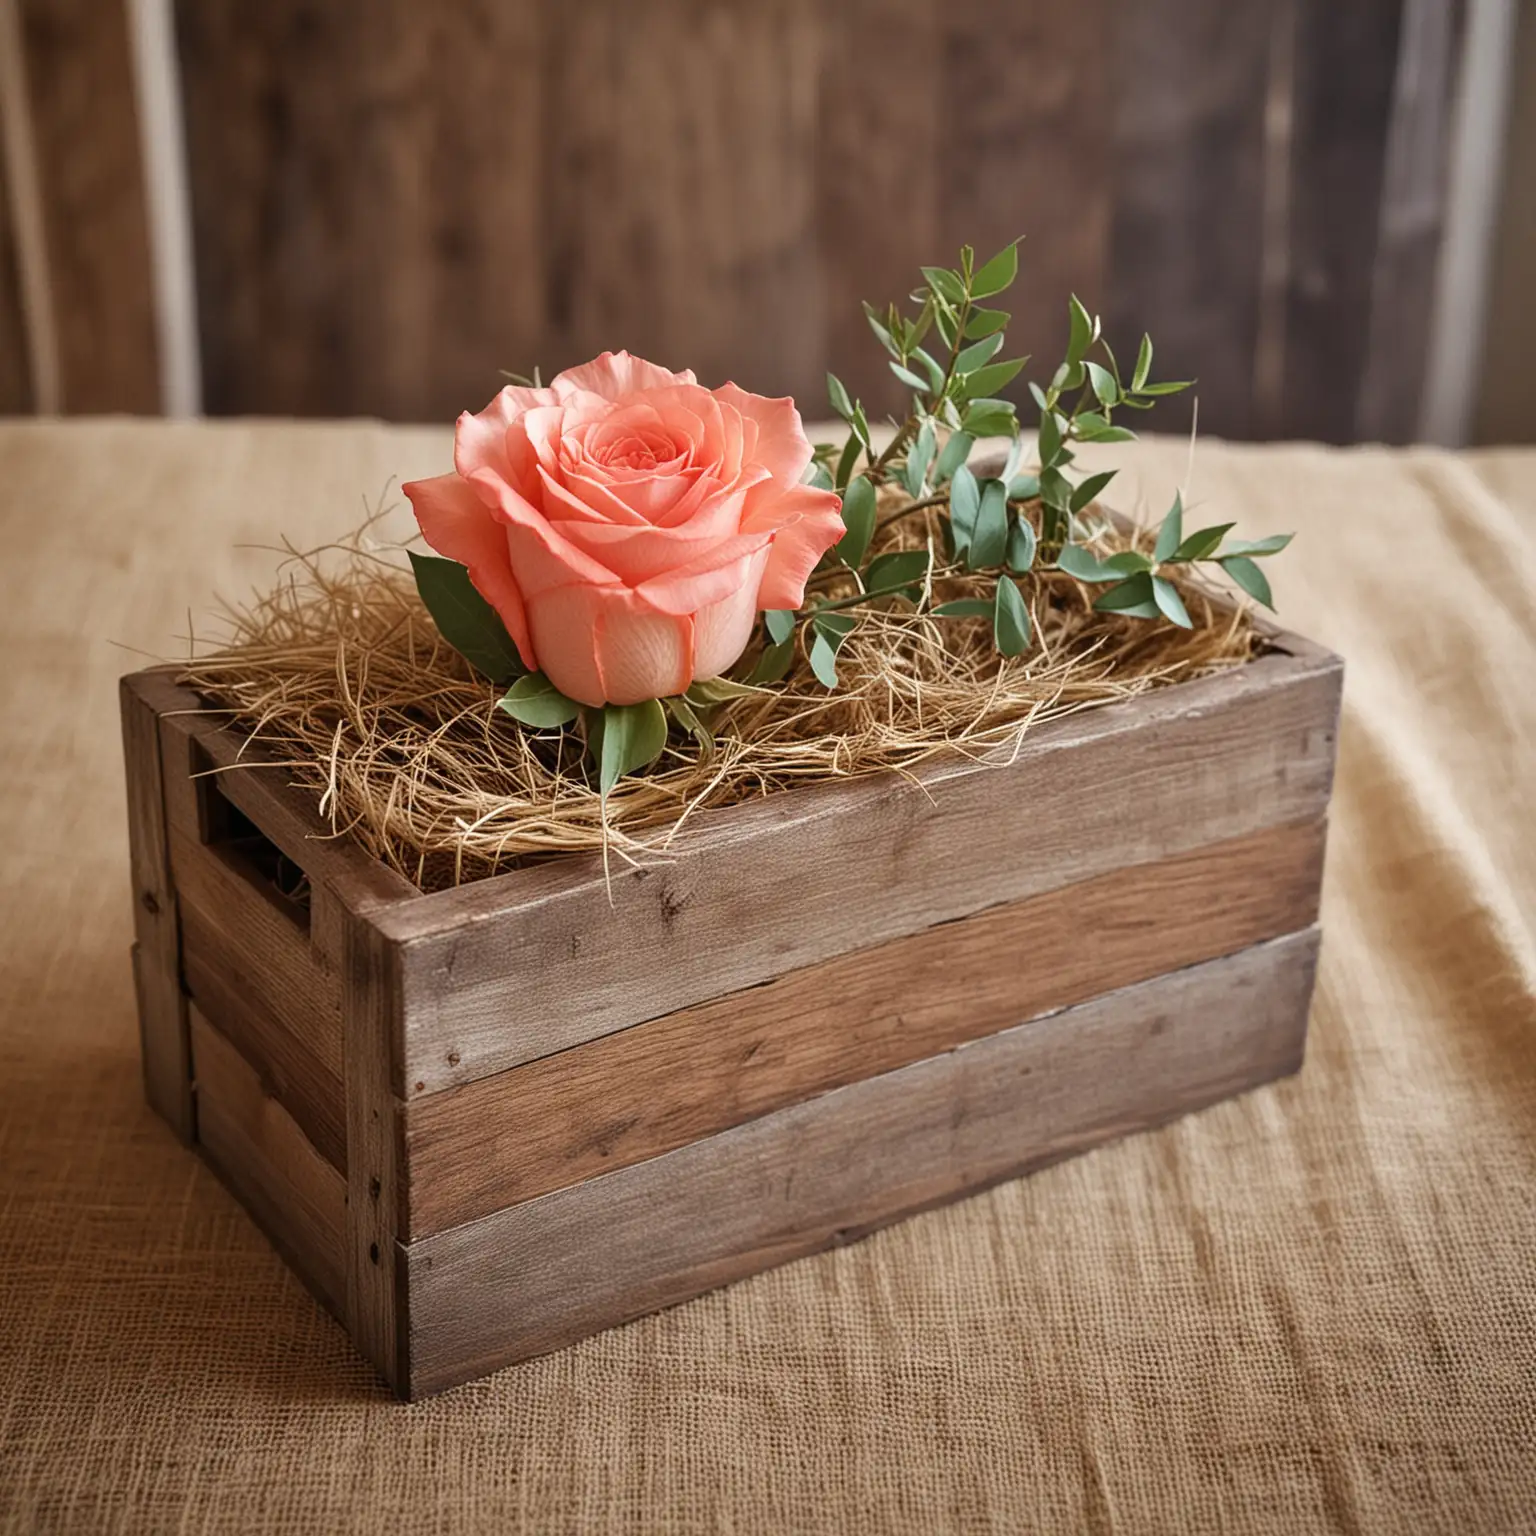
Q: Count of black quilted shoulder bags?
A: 0